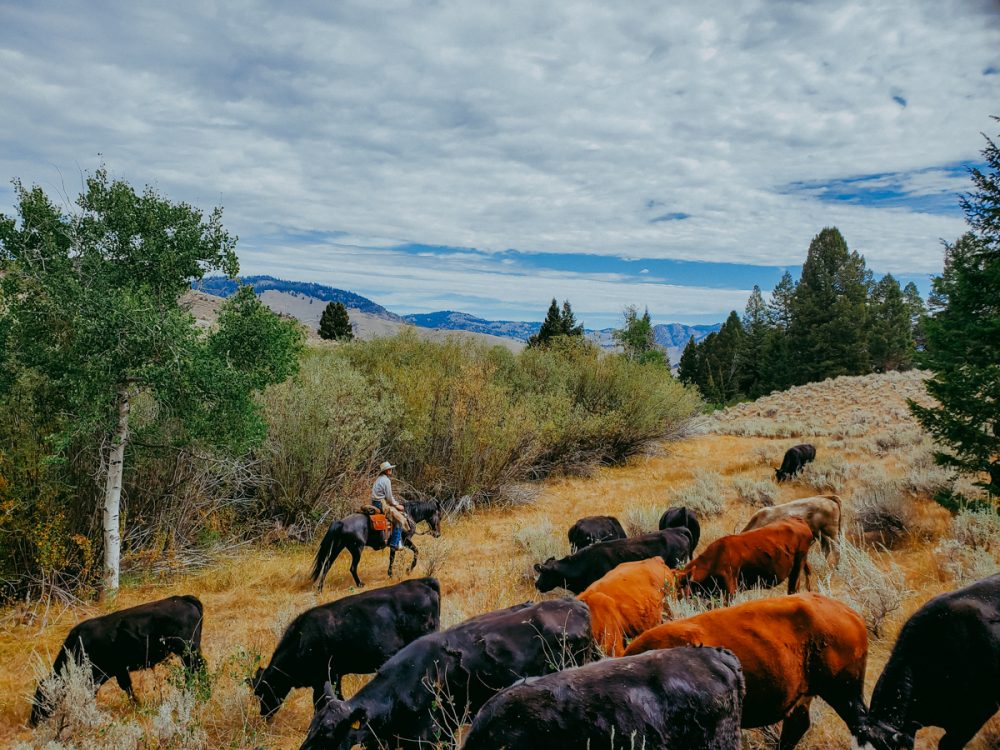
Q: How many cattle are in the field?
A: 13